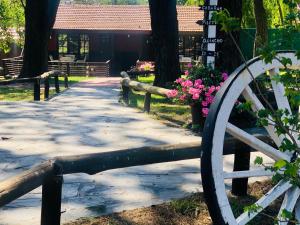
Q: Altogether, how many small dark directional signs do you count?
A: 4